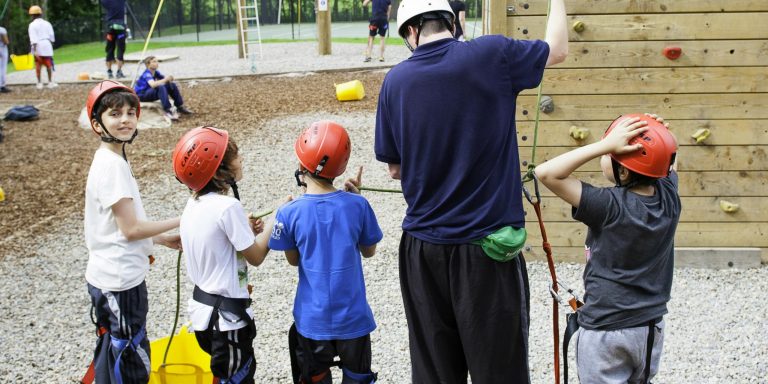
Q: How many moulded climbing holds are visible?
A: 6